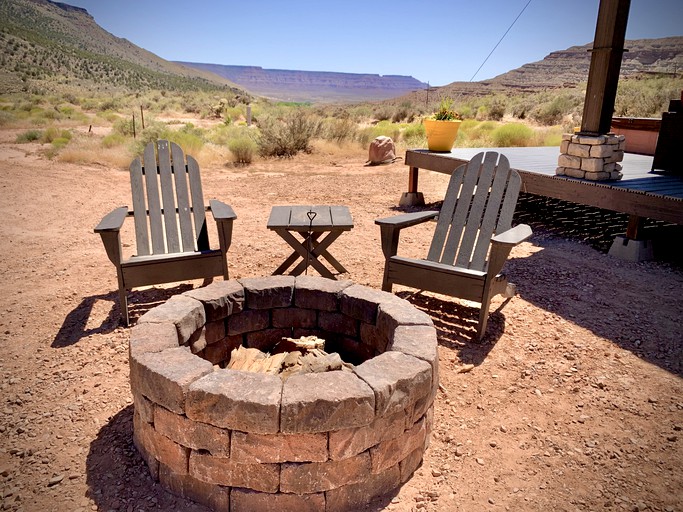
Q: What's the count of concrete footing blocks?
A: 2